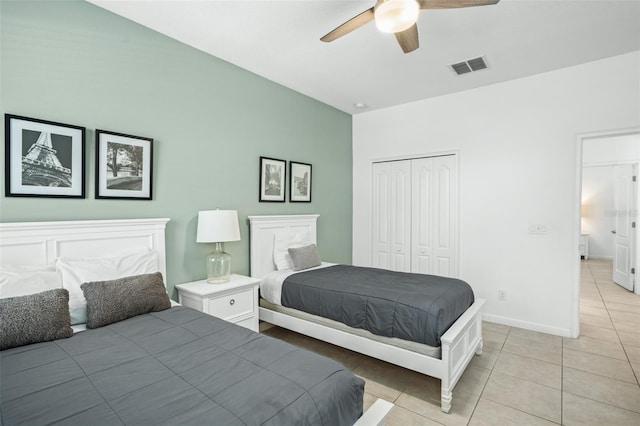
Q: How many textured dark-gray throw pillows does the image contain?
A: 2